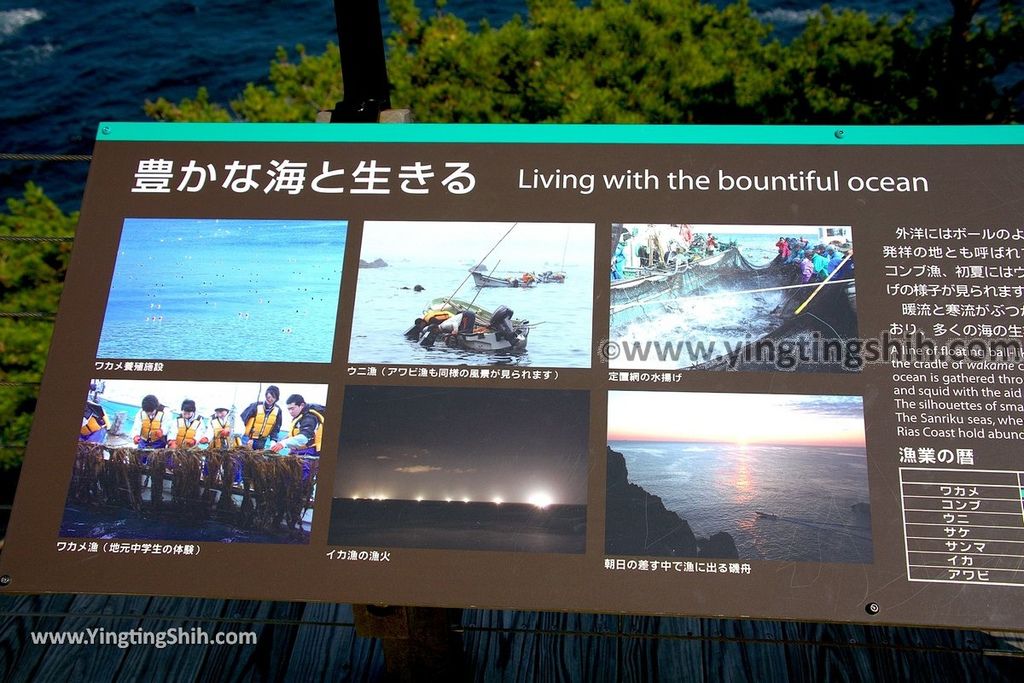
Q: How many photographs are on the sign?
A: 6